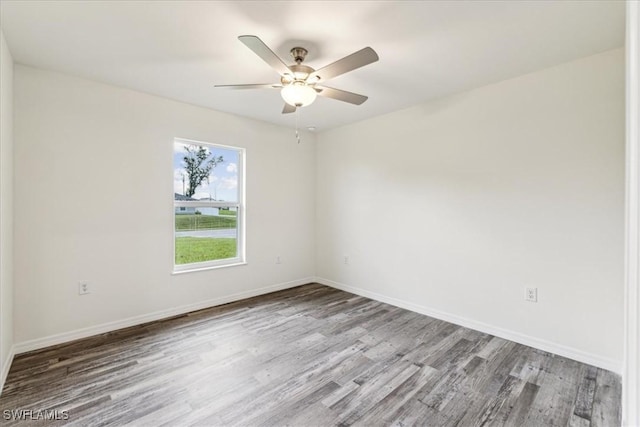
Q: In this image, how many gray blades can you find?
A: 5